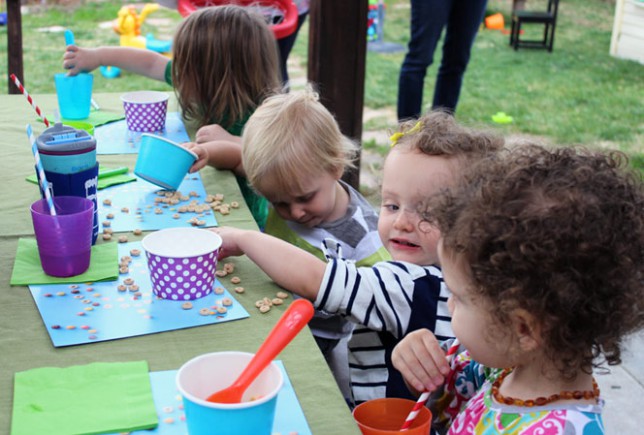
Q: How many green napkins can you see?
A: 4